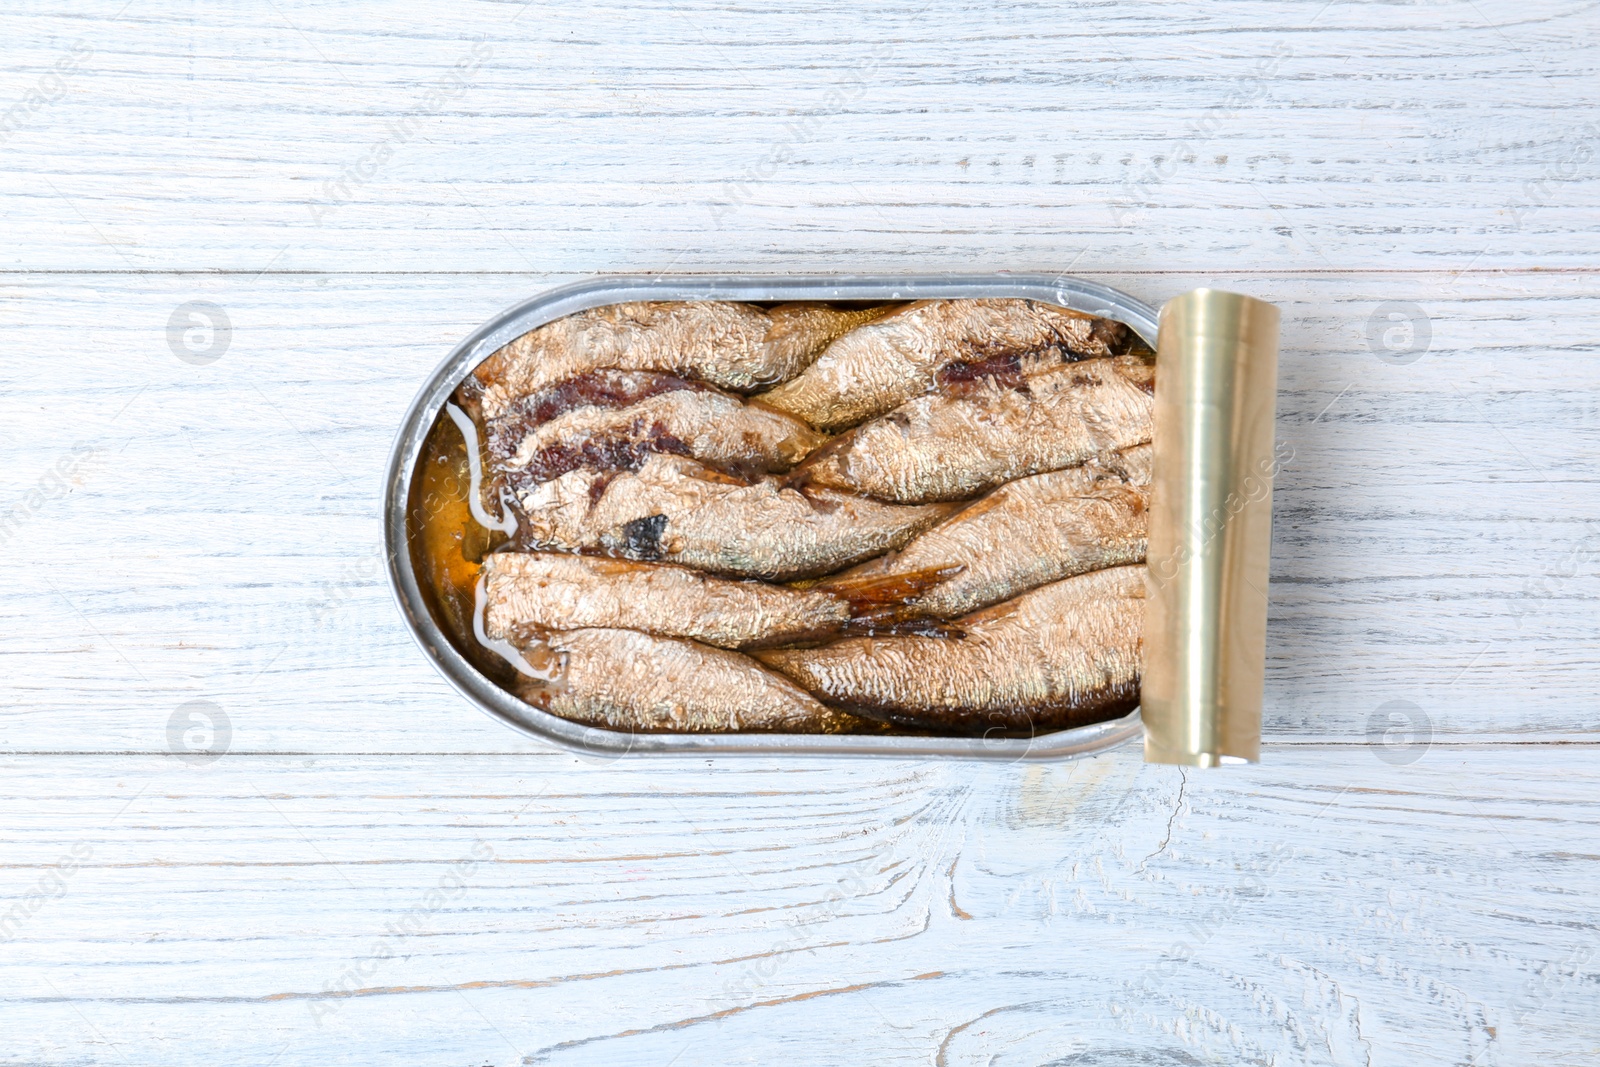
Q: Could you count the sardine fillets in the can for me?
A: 9